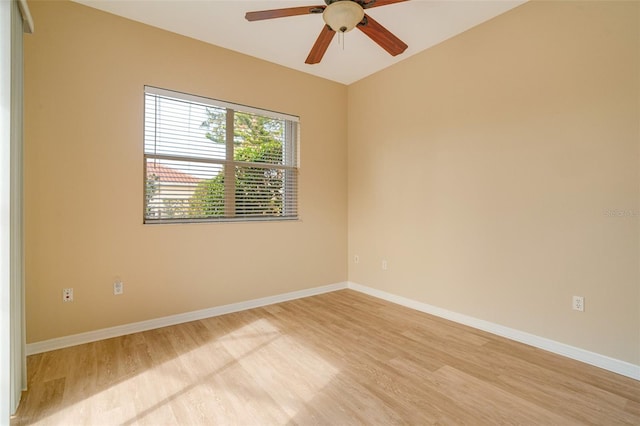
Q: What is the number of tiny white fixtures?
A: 5